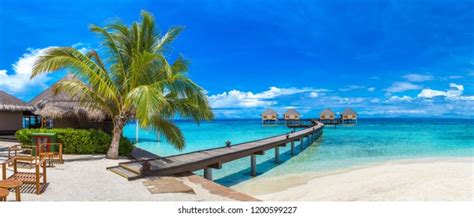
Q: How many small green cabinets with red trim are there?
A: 1